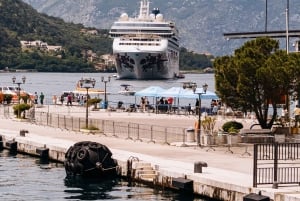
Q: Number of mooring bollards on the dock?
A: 2